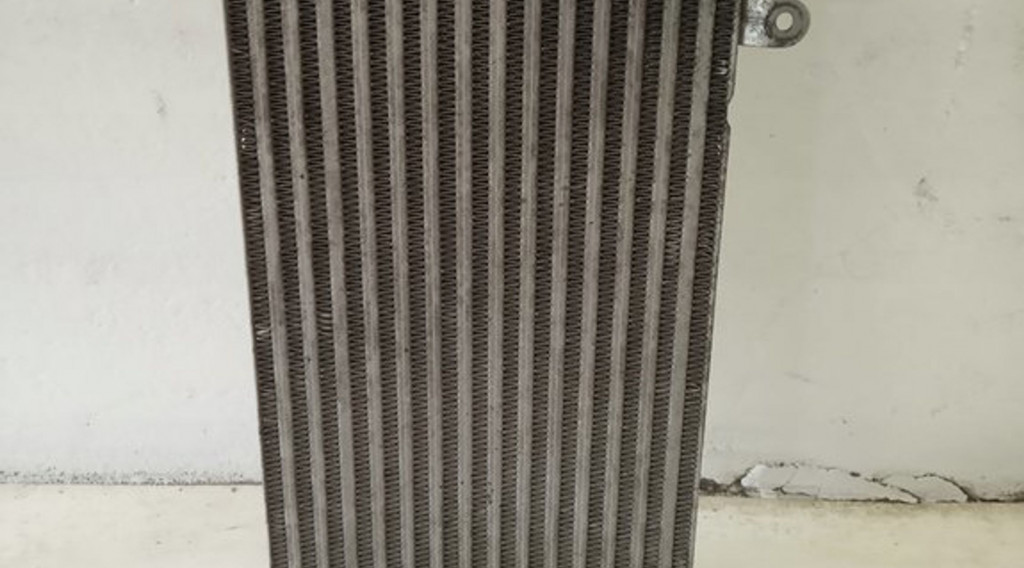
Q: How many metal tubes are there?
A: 14